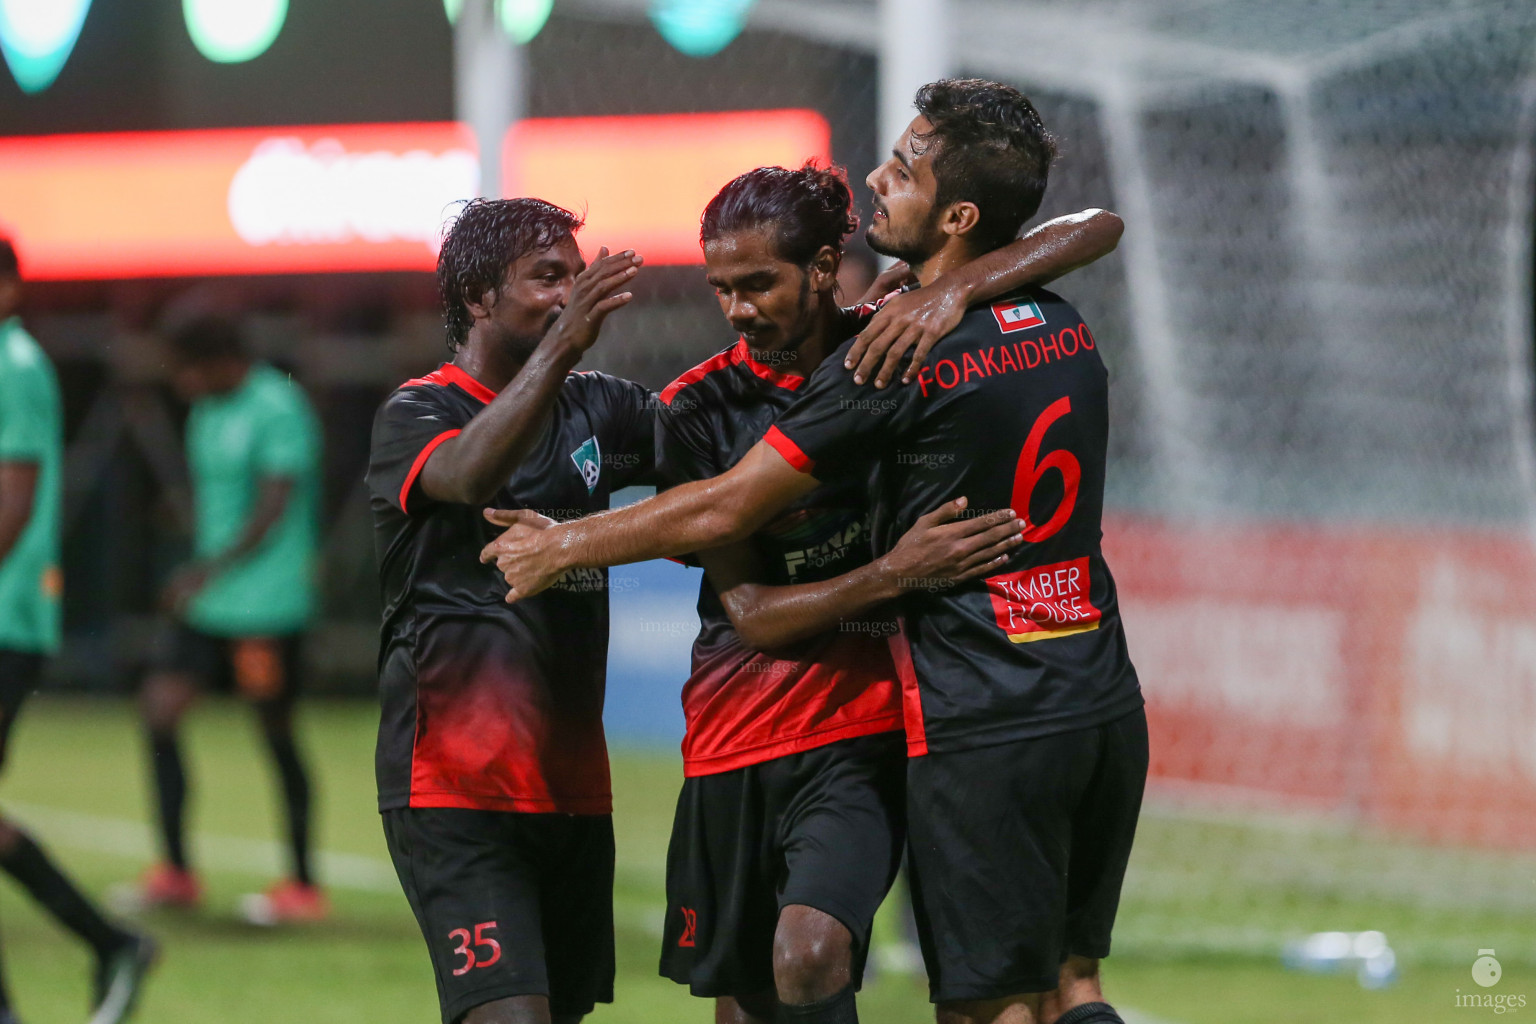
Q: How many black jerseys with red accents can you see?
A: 3